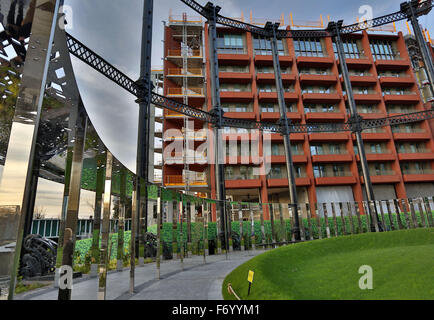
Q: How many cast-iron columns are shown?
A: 5